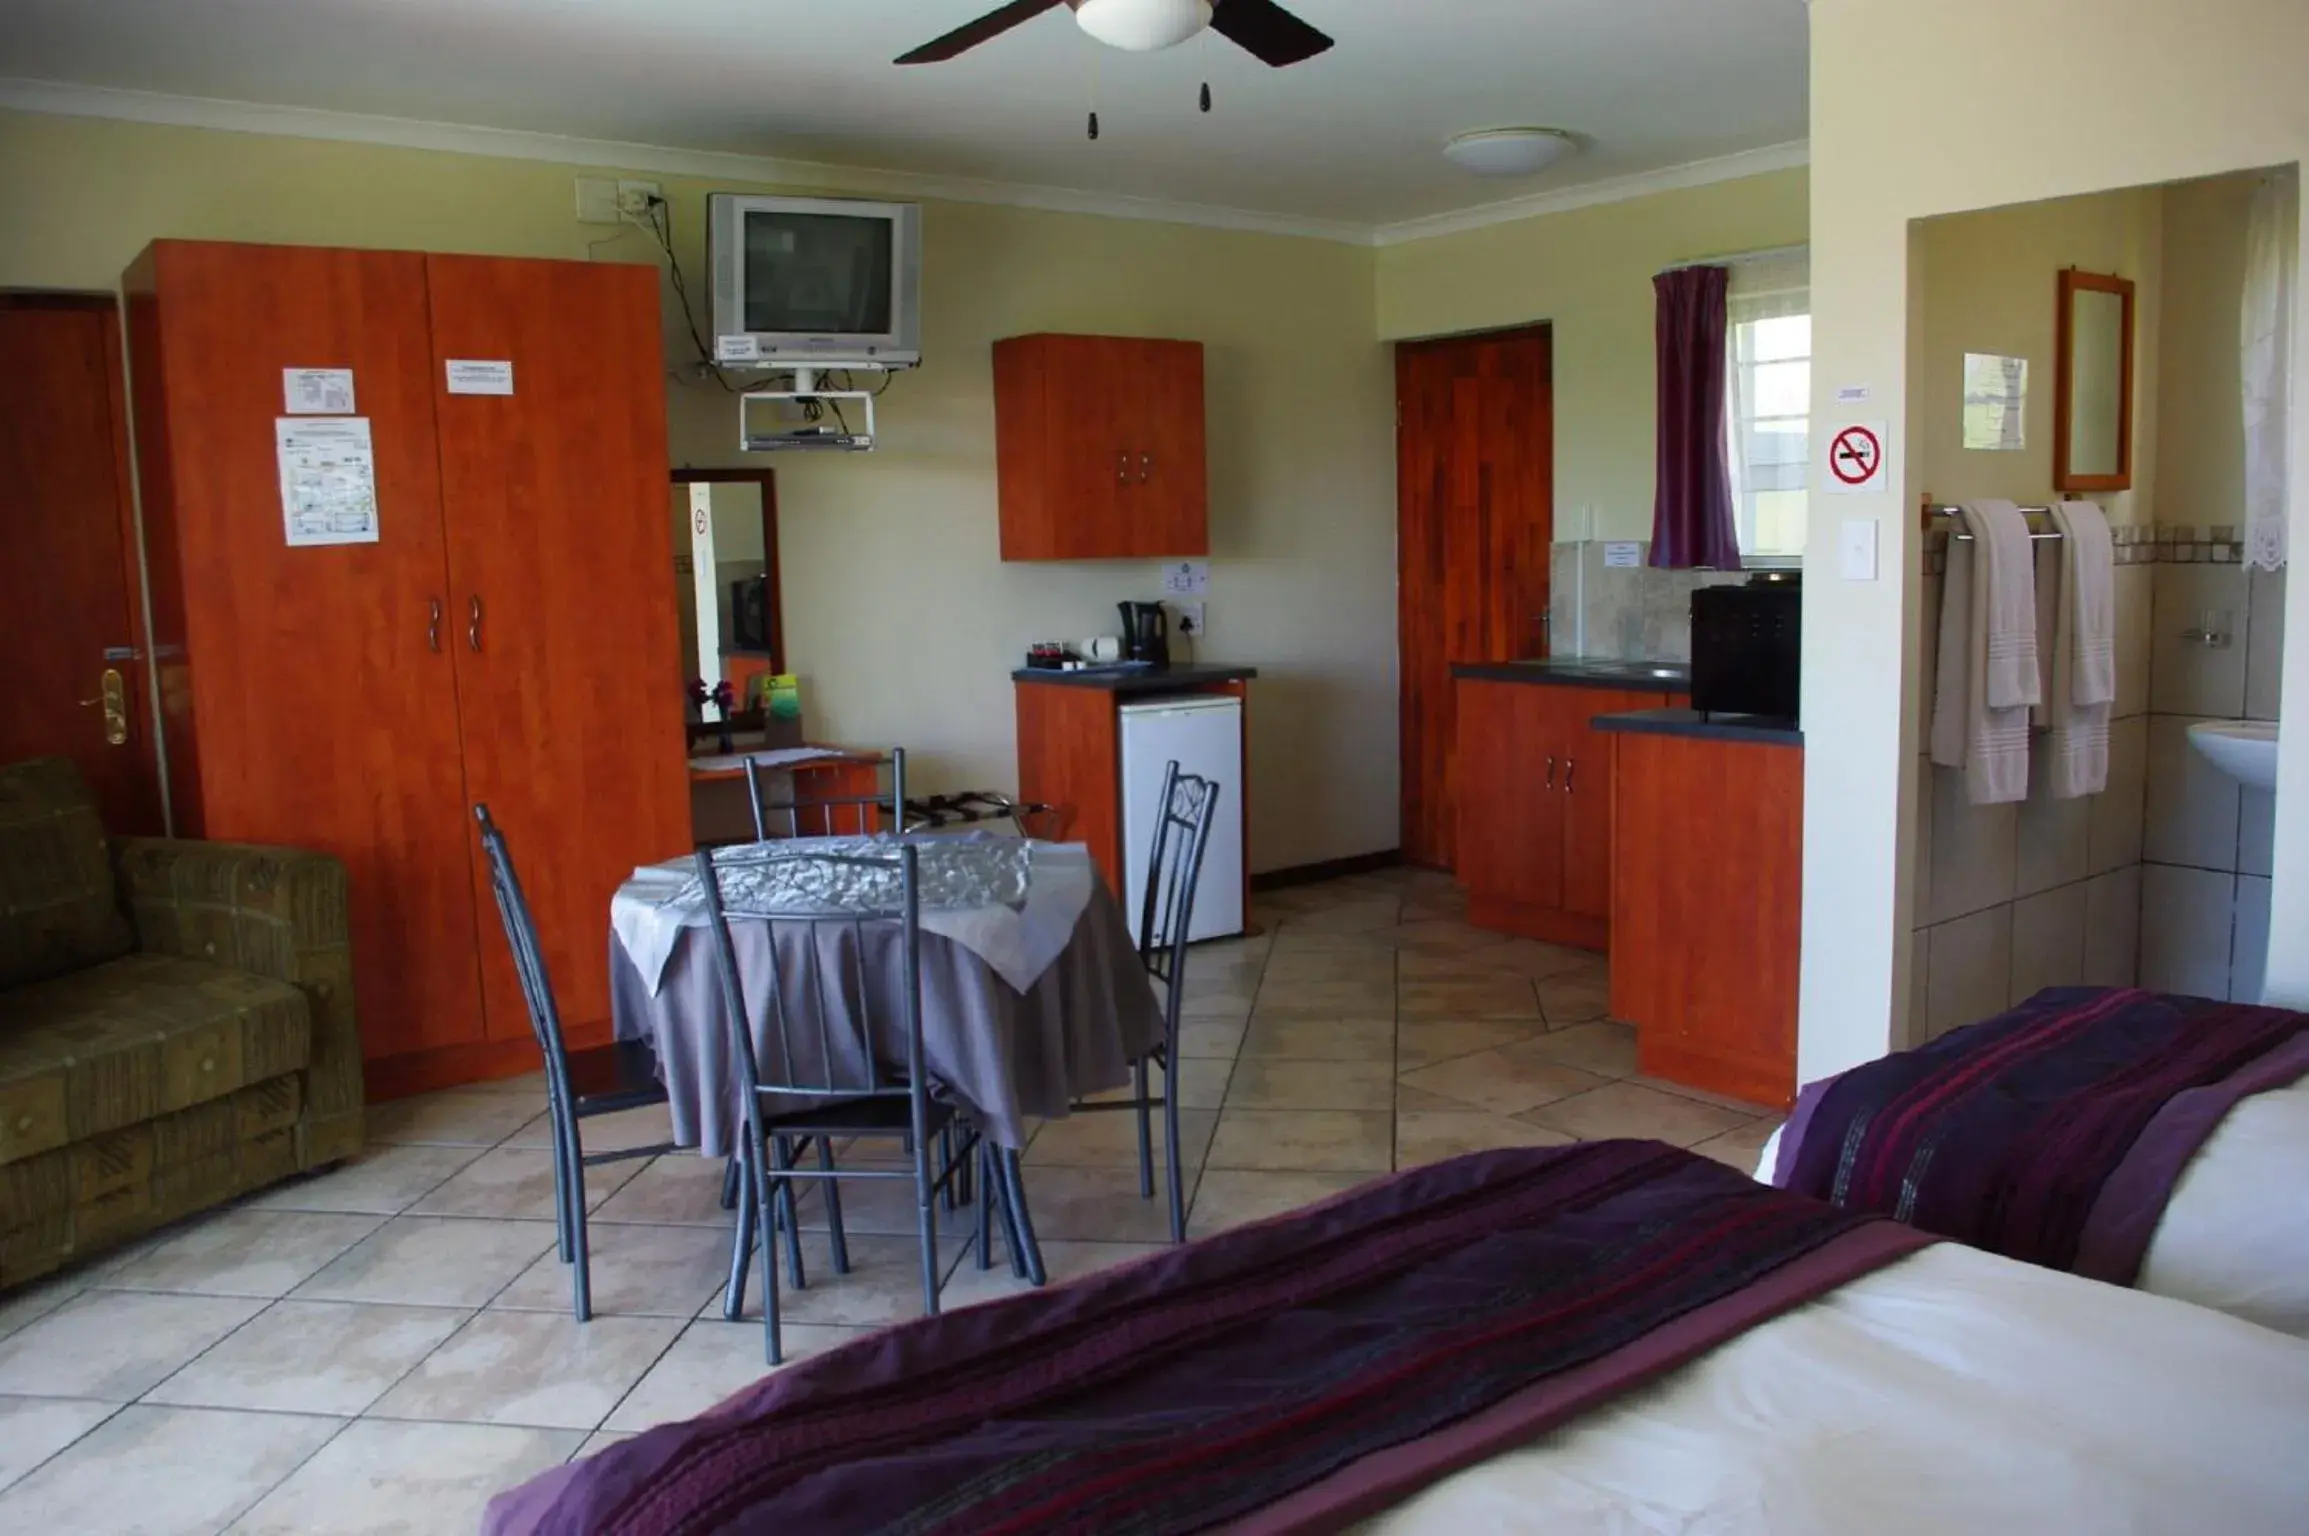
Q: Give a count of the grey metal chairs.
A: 4